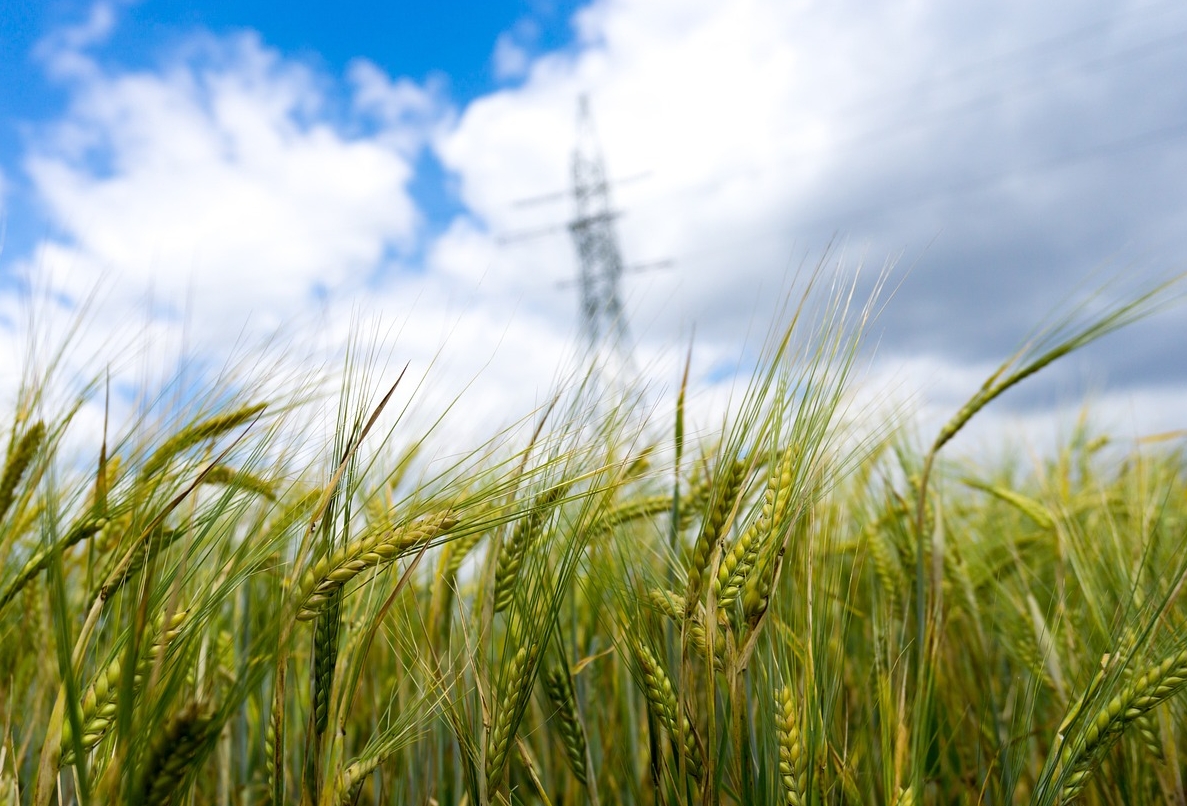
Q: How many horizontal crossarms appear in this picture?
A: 3